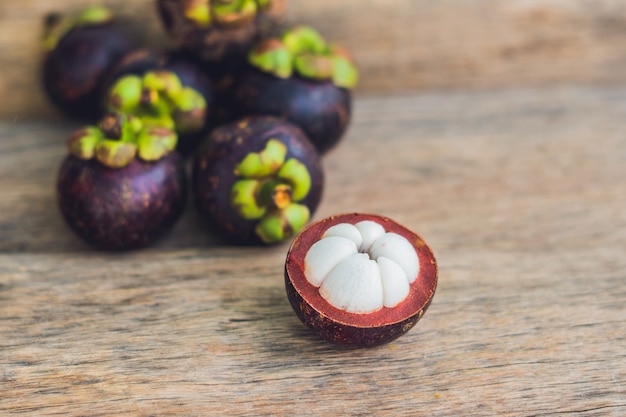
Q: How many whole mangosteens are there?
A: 6